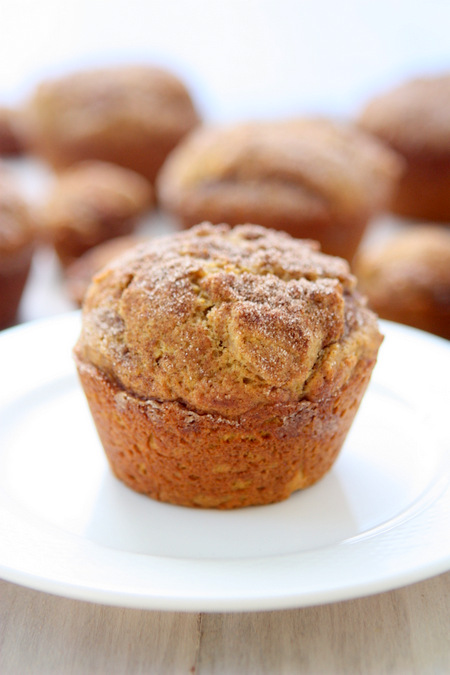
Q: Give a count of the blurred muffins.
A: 8